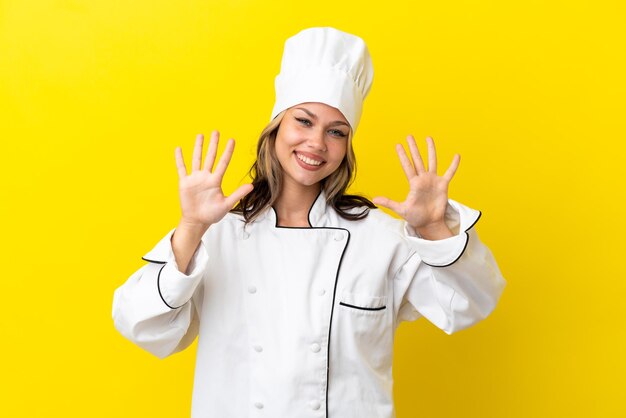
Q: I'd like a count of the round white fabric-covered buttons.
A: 8